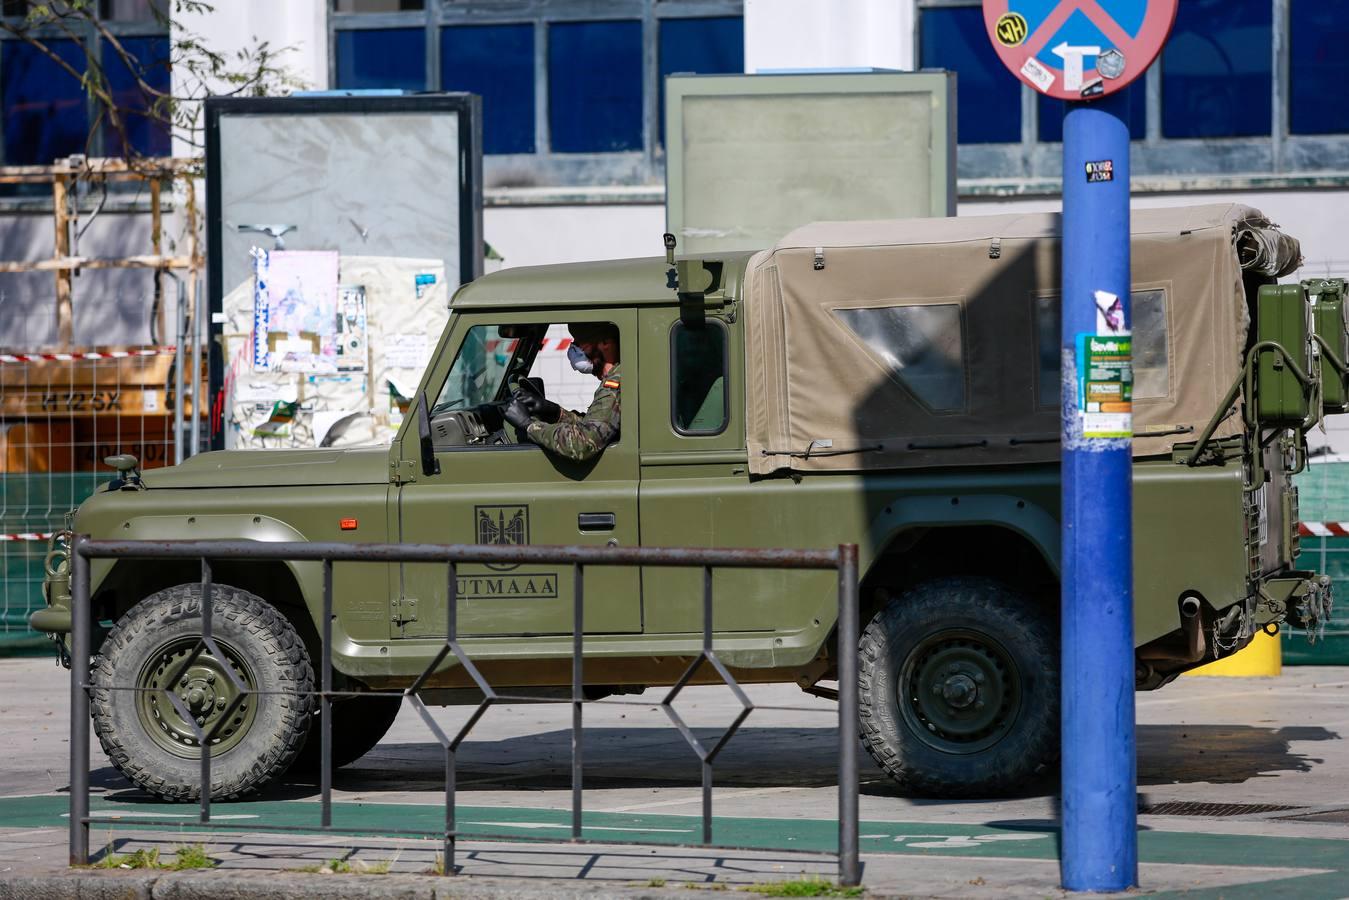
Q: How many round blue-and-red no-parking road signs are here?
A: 1